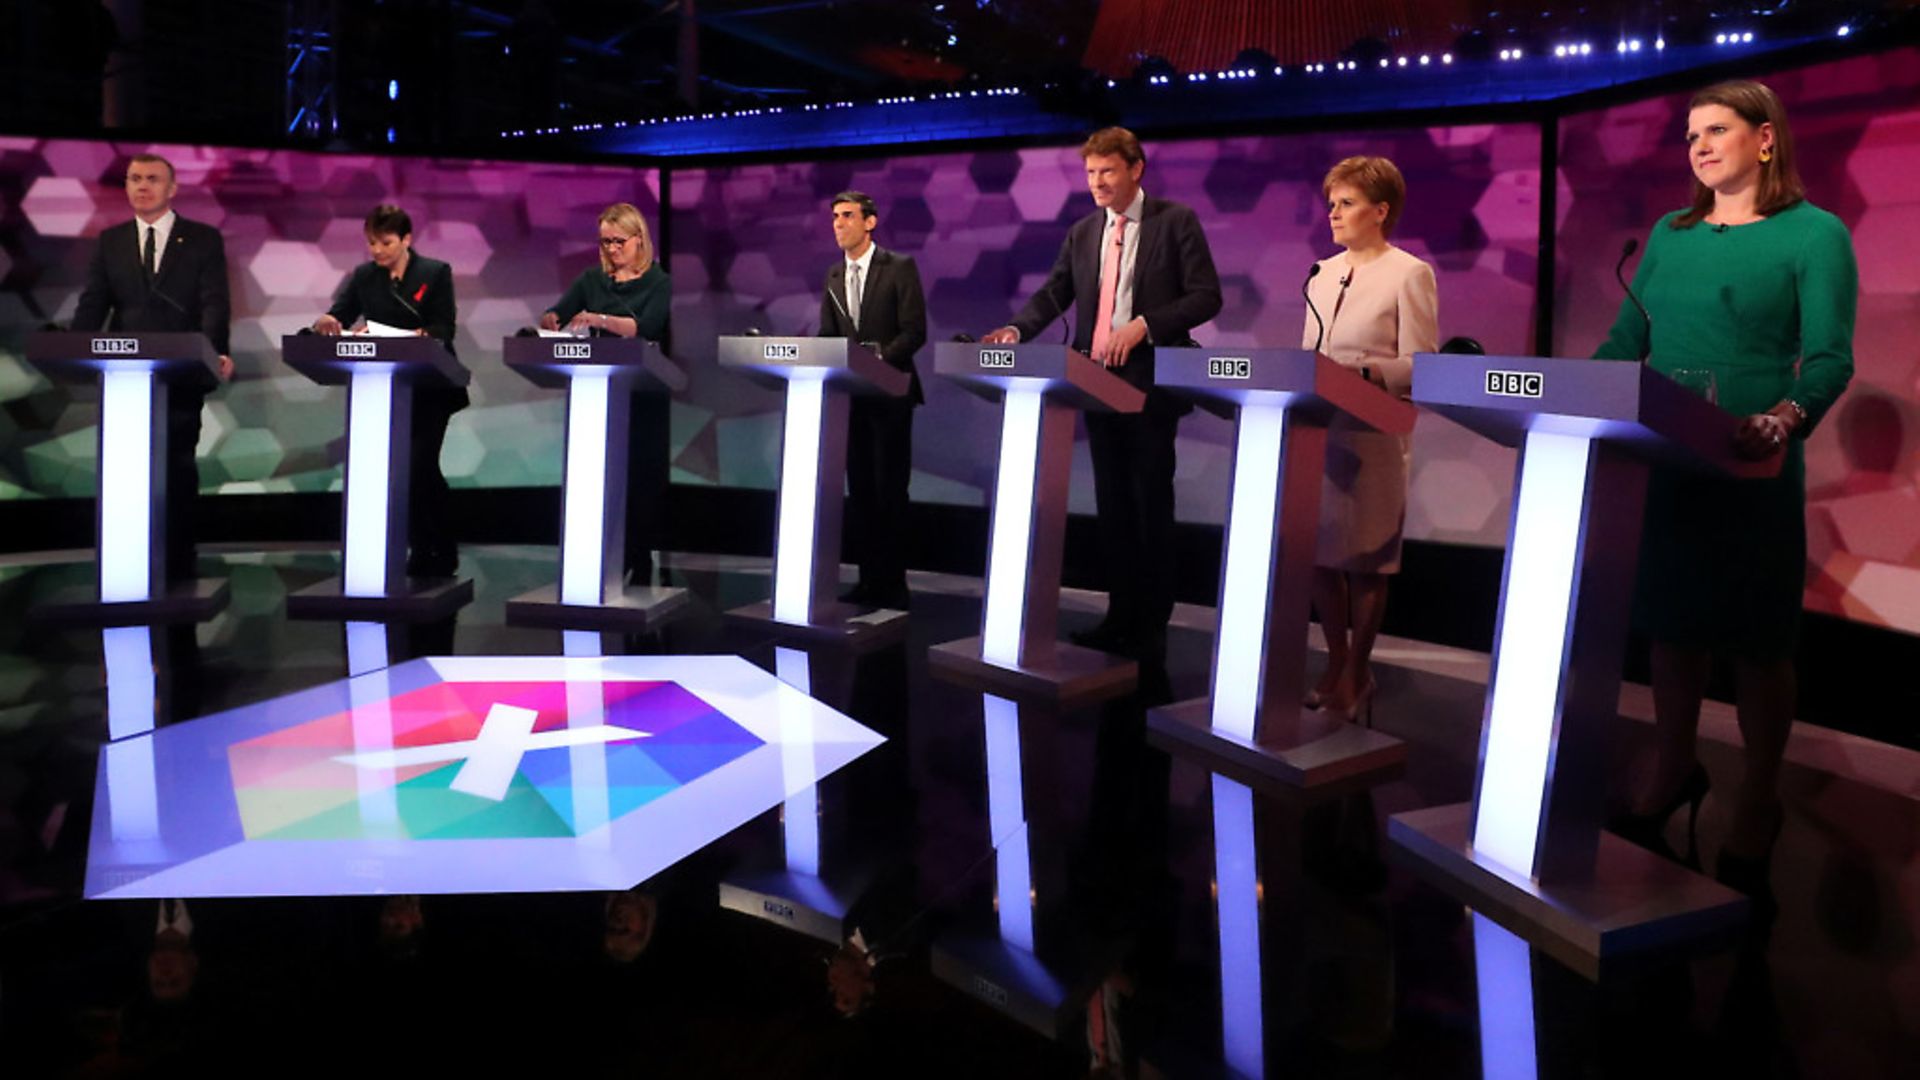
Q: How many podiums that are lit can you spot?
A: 7